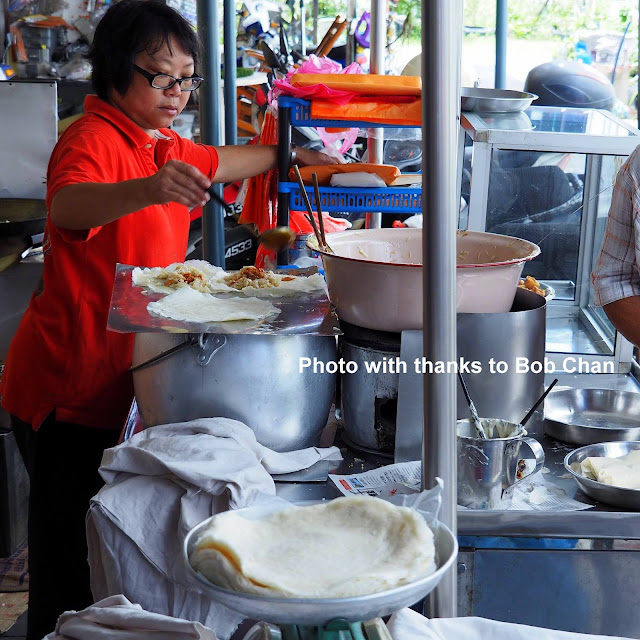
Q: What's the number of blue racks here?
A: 2